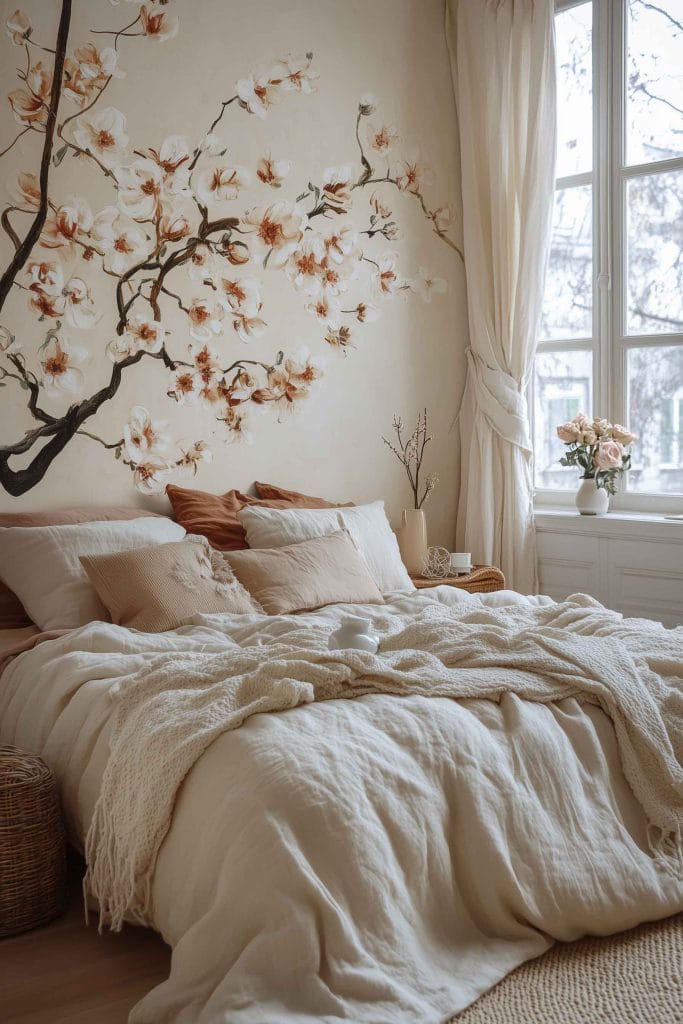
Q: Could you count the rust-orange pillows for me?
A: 2